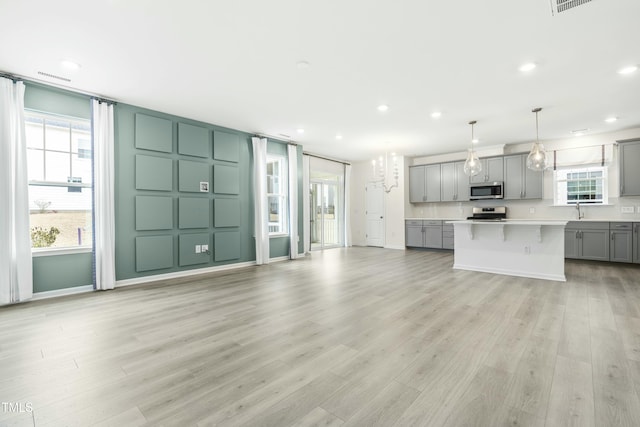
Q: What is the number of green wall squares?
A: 12